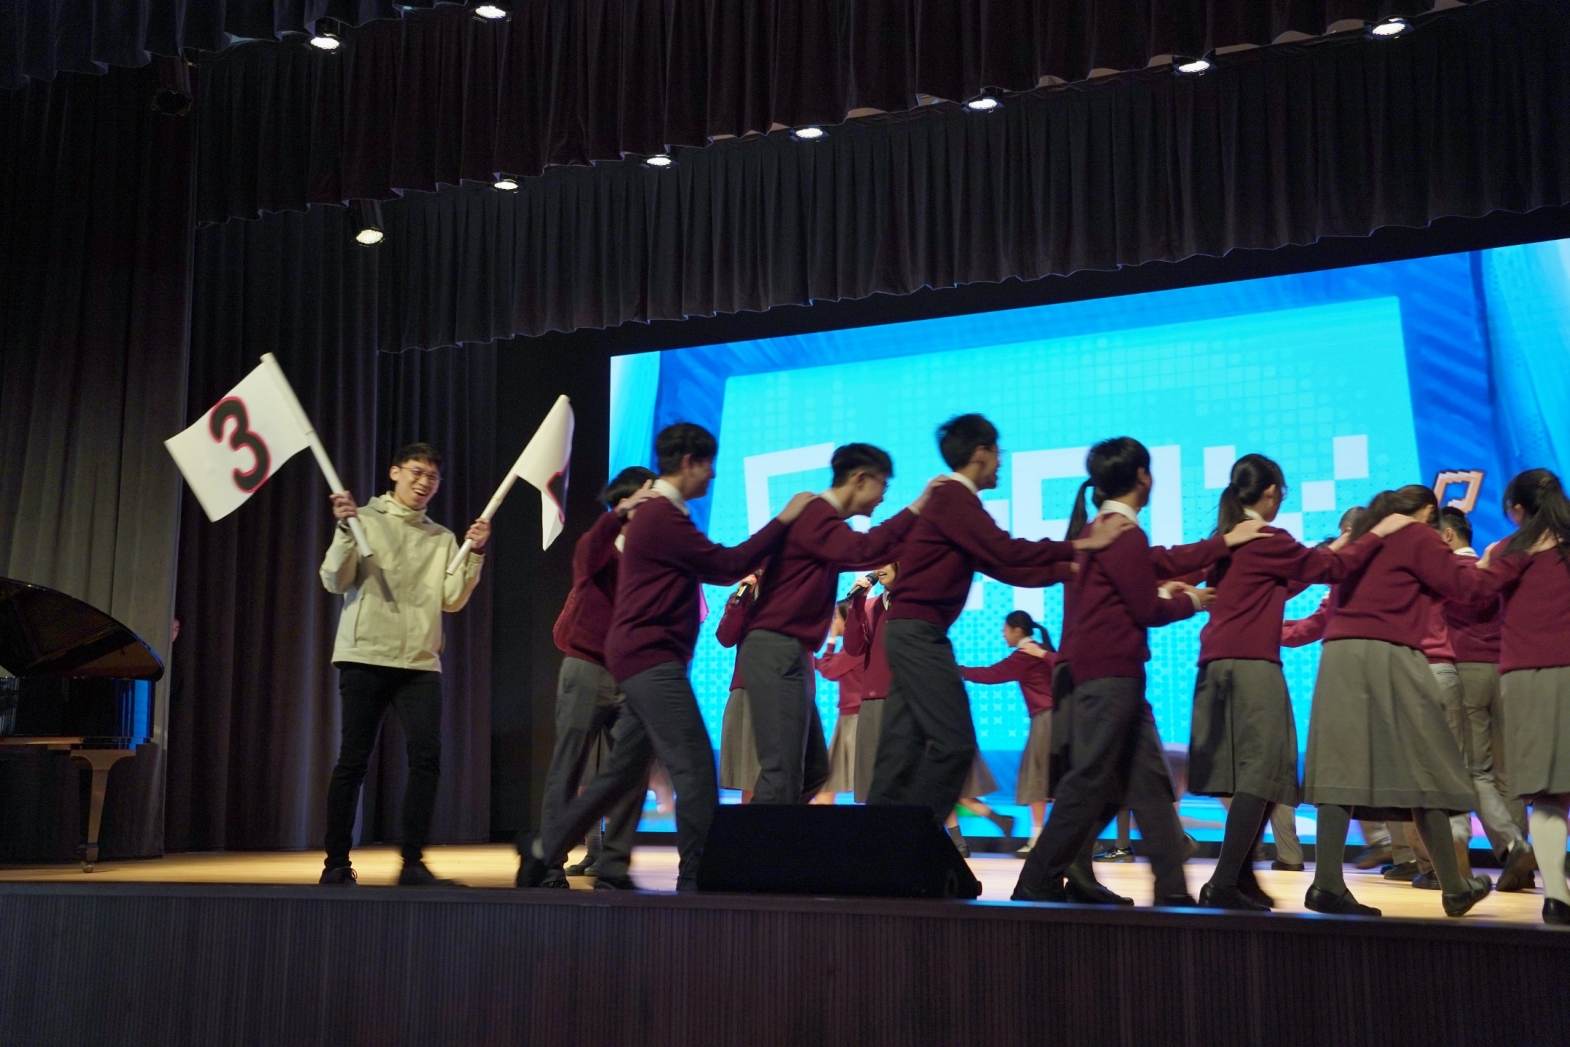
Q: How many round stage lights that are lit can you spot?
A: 9